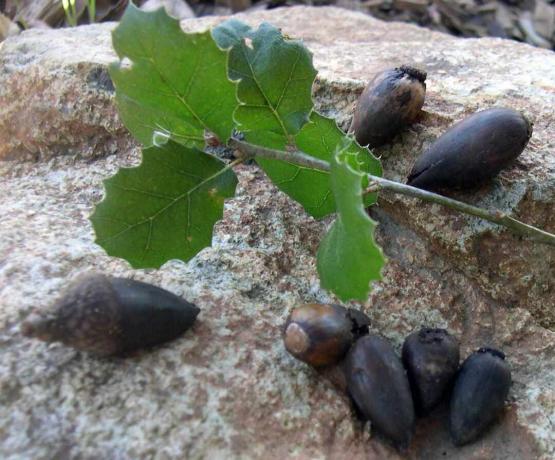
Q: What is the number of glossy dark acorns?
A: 7